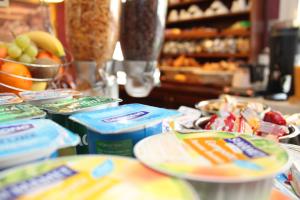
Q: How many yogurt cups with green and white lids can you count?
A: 2